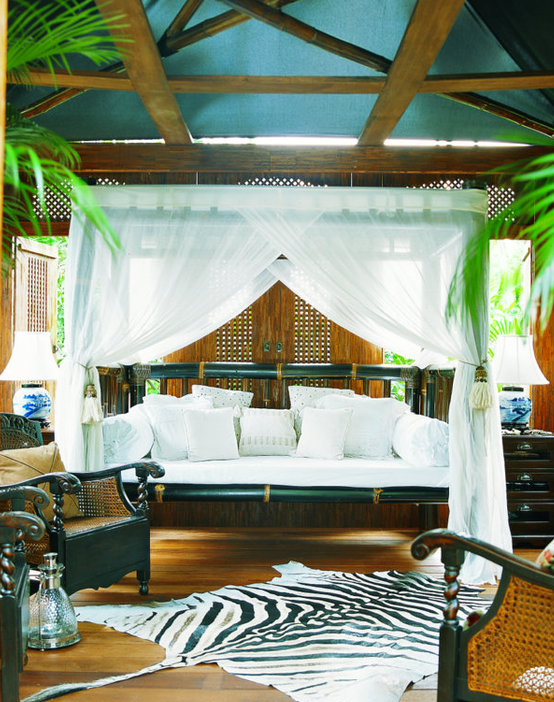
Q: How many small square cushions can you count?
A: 3